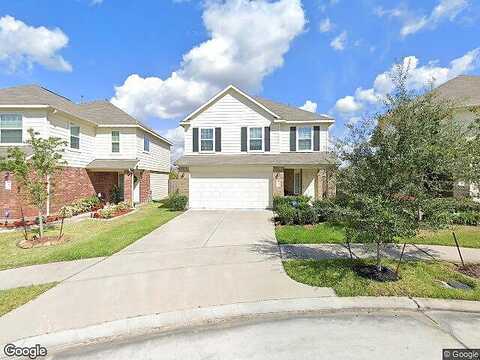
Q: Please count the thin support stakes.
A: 5